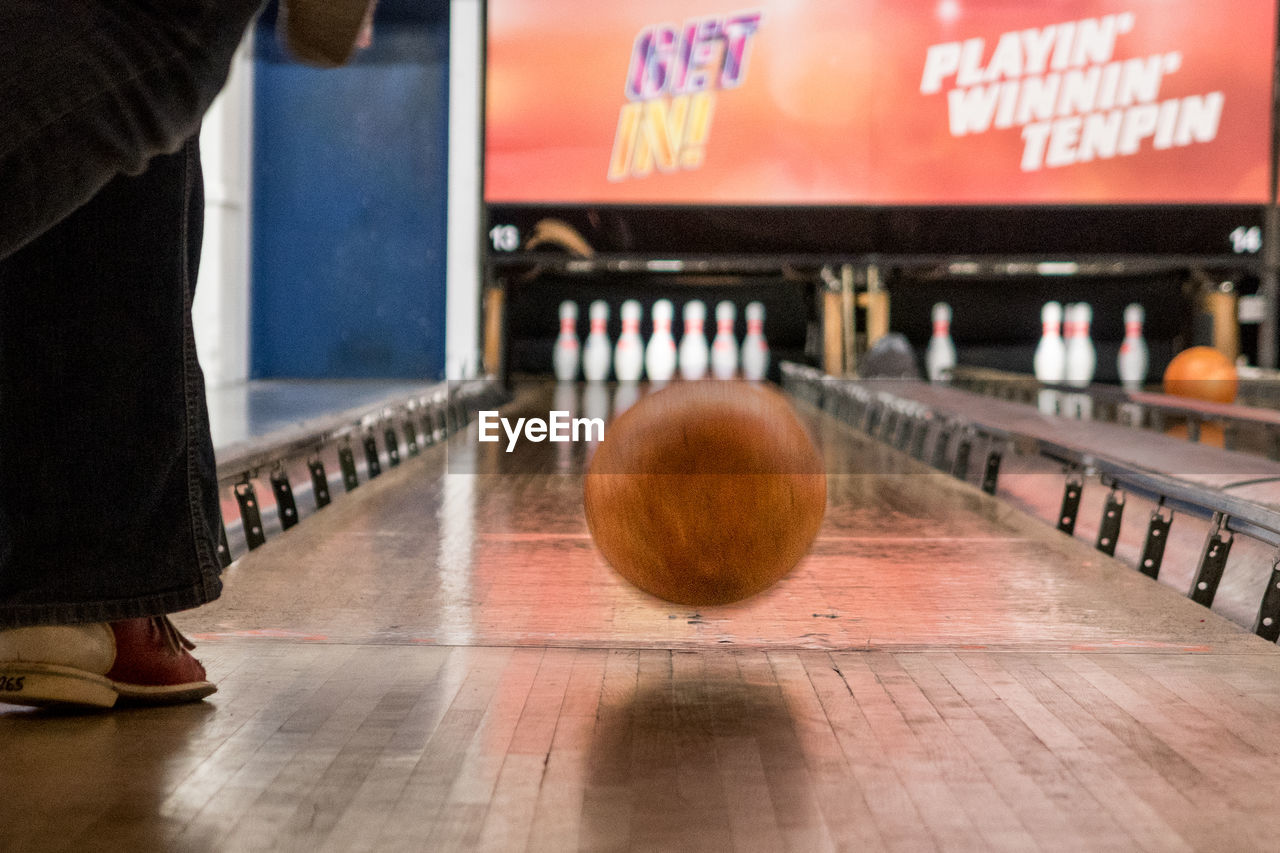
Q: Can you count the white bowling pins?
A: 12